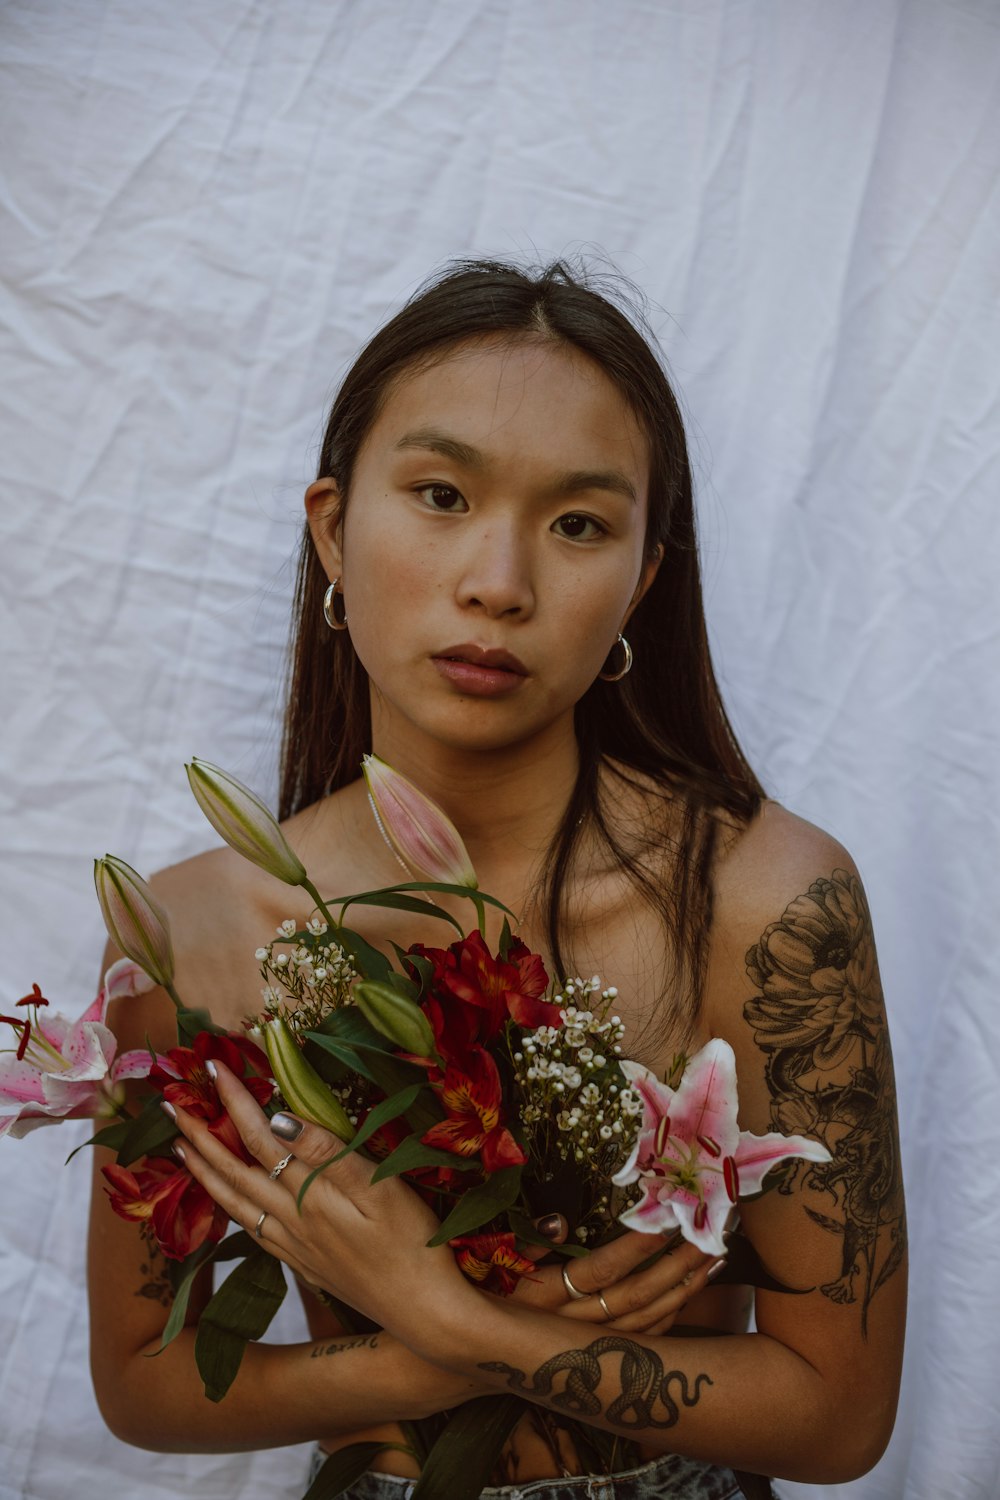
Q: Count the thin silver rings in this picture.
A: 4